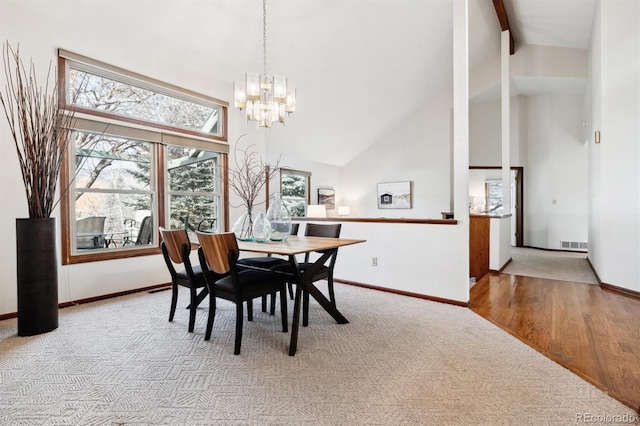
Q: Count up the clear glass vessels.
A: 3